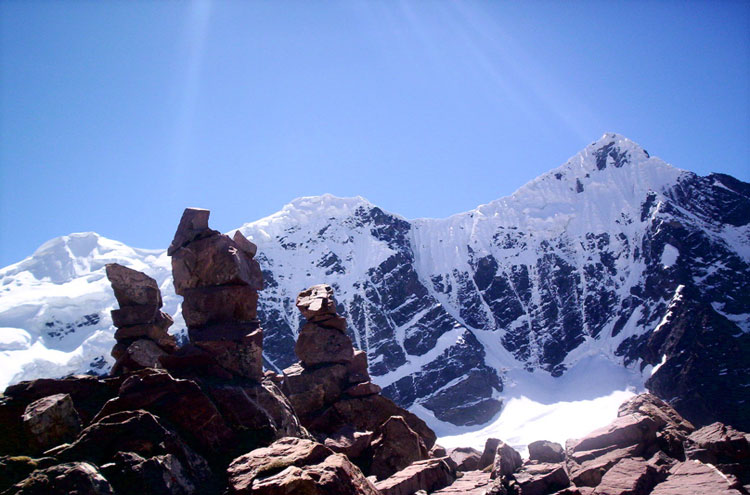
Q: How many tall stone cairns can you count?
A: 3